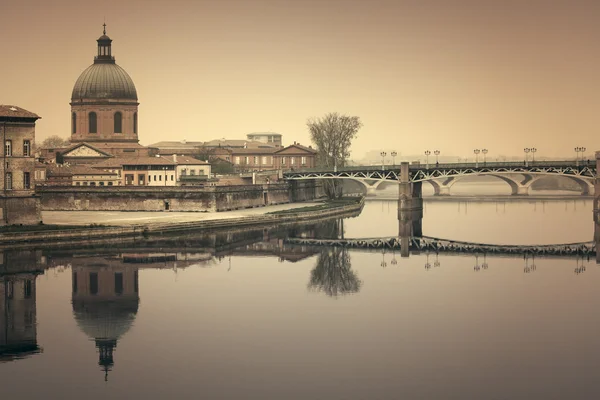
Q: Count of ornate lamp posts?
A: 10